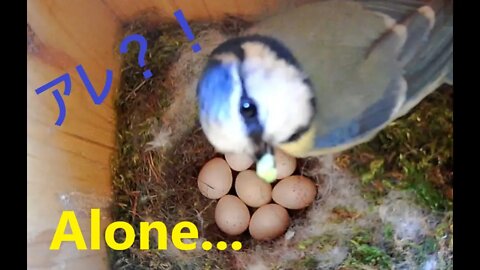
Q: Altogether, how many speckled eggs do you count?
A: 7